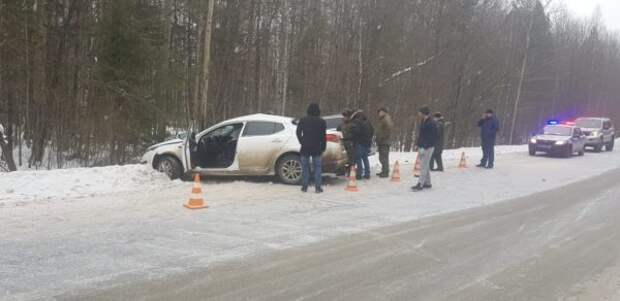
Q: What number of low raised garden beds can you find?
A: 0